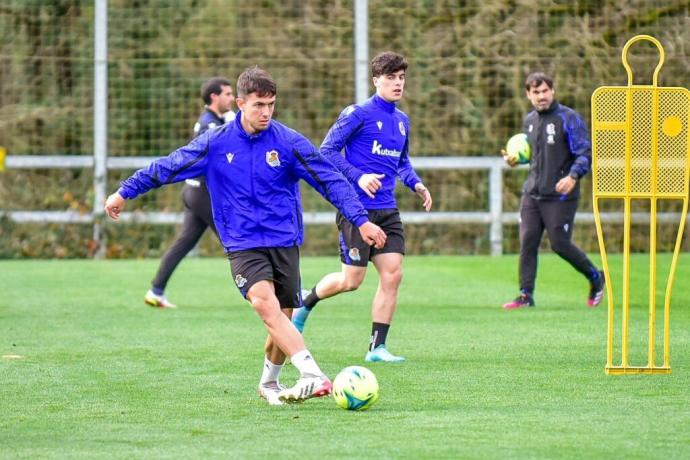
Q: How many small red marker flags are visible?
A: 0